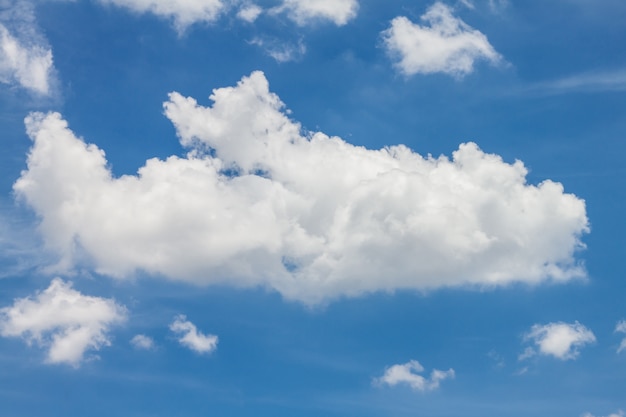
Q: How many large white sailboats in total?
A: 0